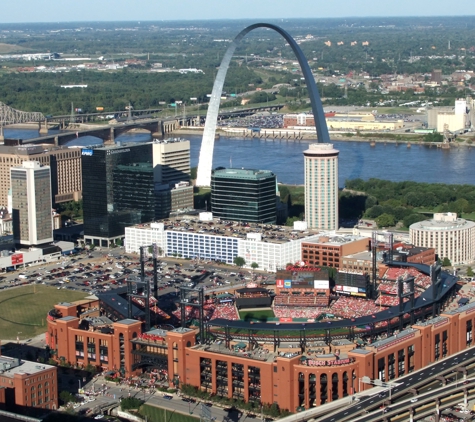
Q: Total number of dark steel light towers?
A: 6